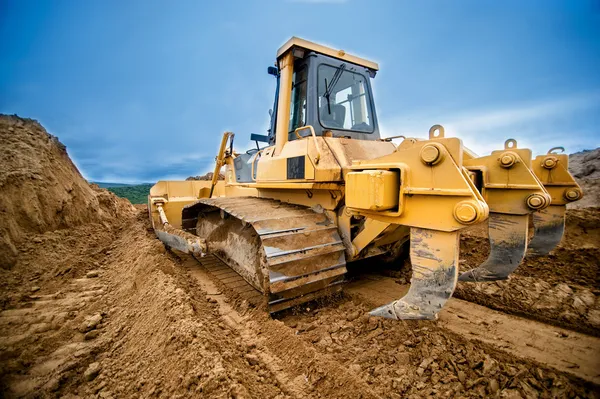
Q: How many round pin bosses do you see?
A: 6